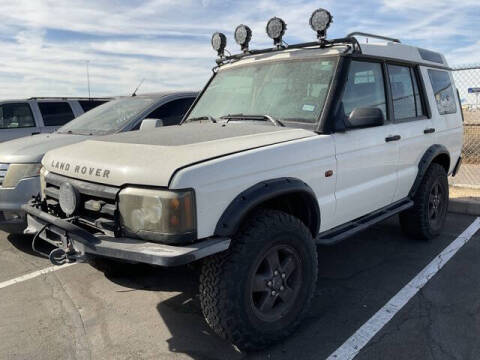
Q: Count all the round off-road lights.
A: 5